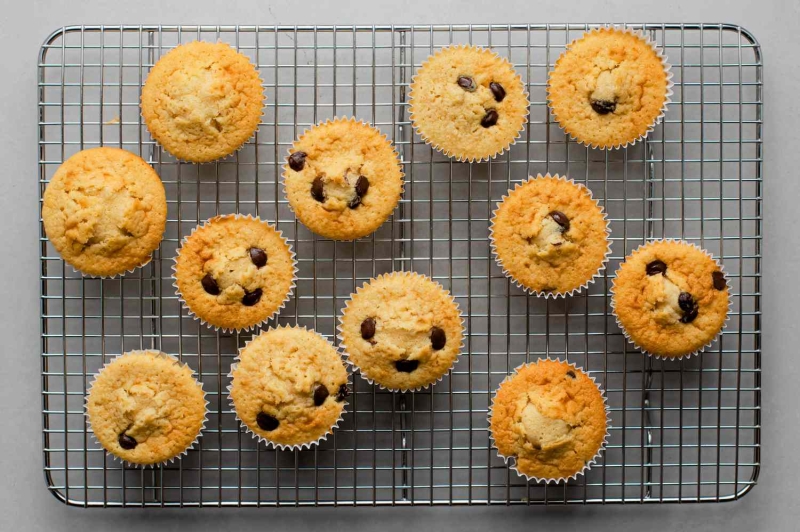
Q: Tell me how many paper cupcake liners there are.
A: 12